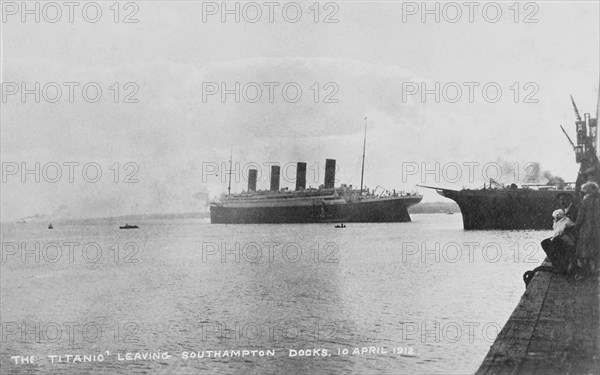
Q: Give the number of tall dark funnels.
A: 4